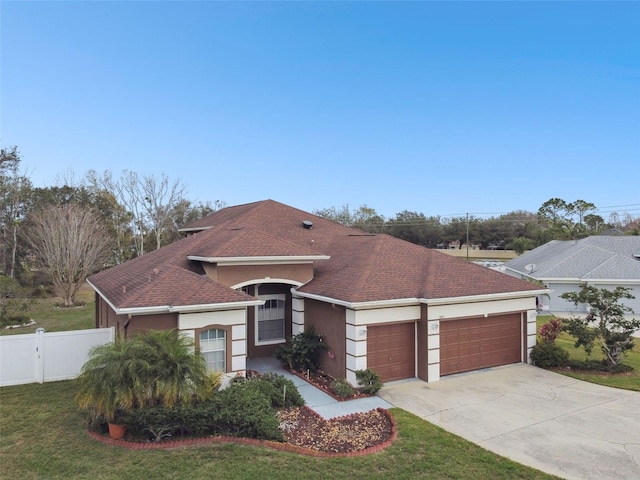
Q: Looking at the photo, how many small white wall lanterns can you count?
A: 3